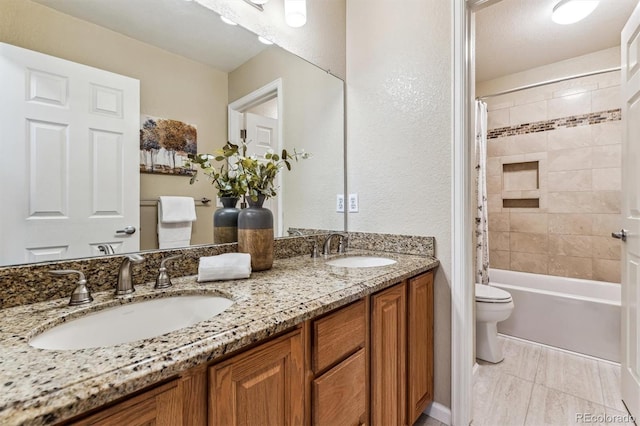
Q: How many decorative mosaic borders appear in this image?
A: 1